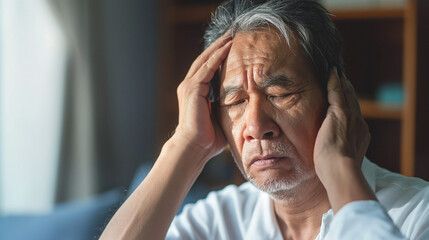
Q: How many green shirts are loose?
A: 0